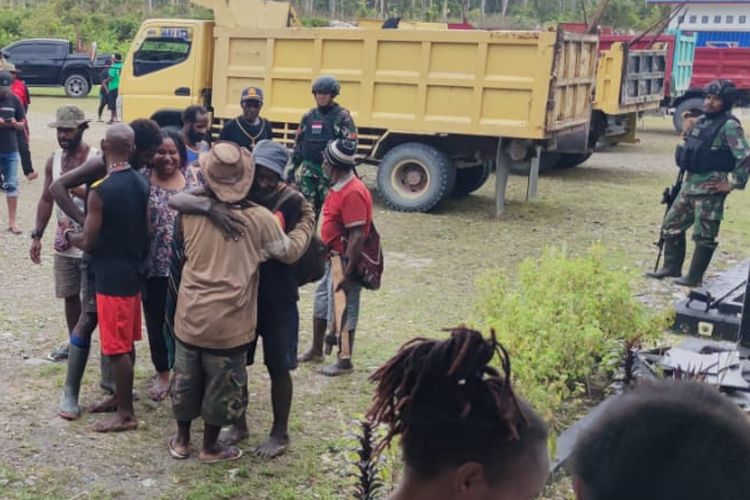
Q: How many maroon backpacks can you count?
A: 1